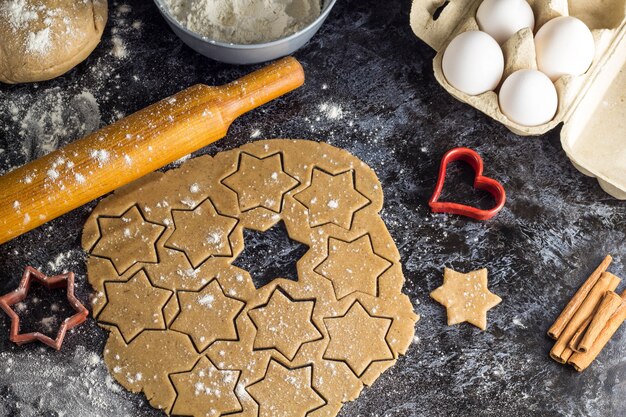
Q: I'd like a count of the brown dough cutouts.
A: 12